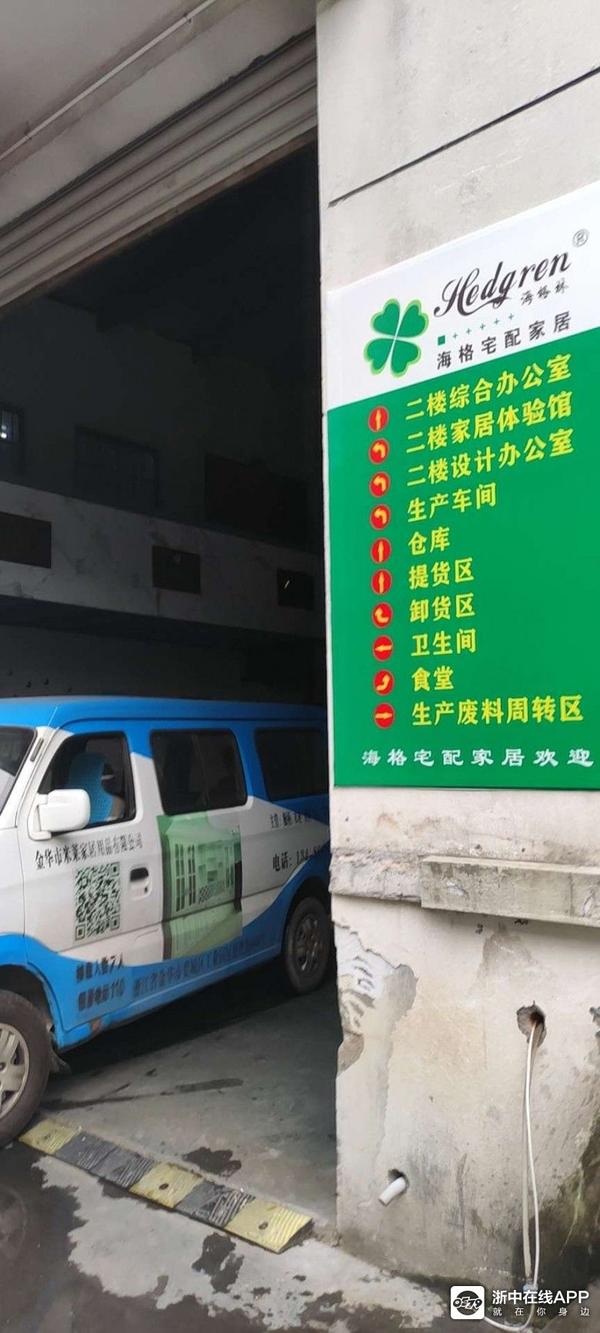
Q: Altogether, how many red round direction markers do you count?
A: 10